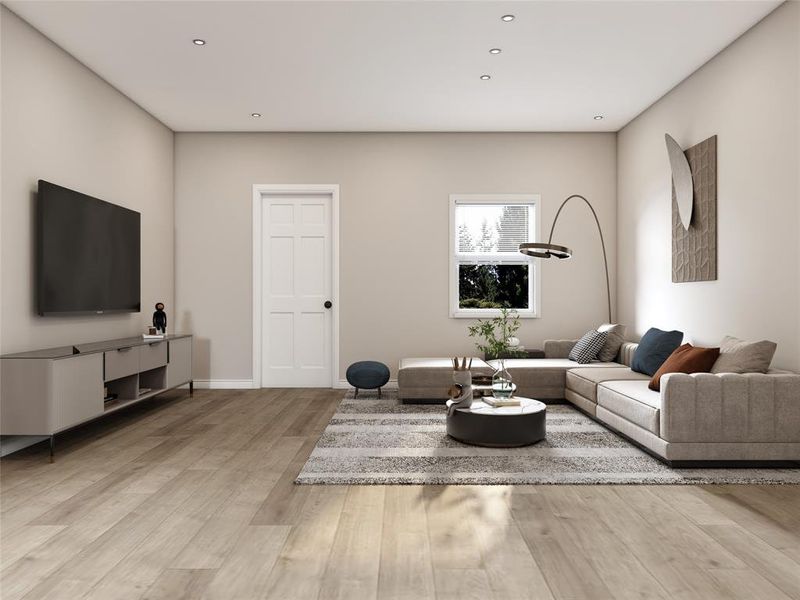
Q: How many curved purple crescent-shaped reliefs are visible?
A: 0